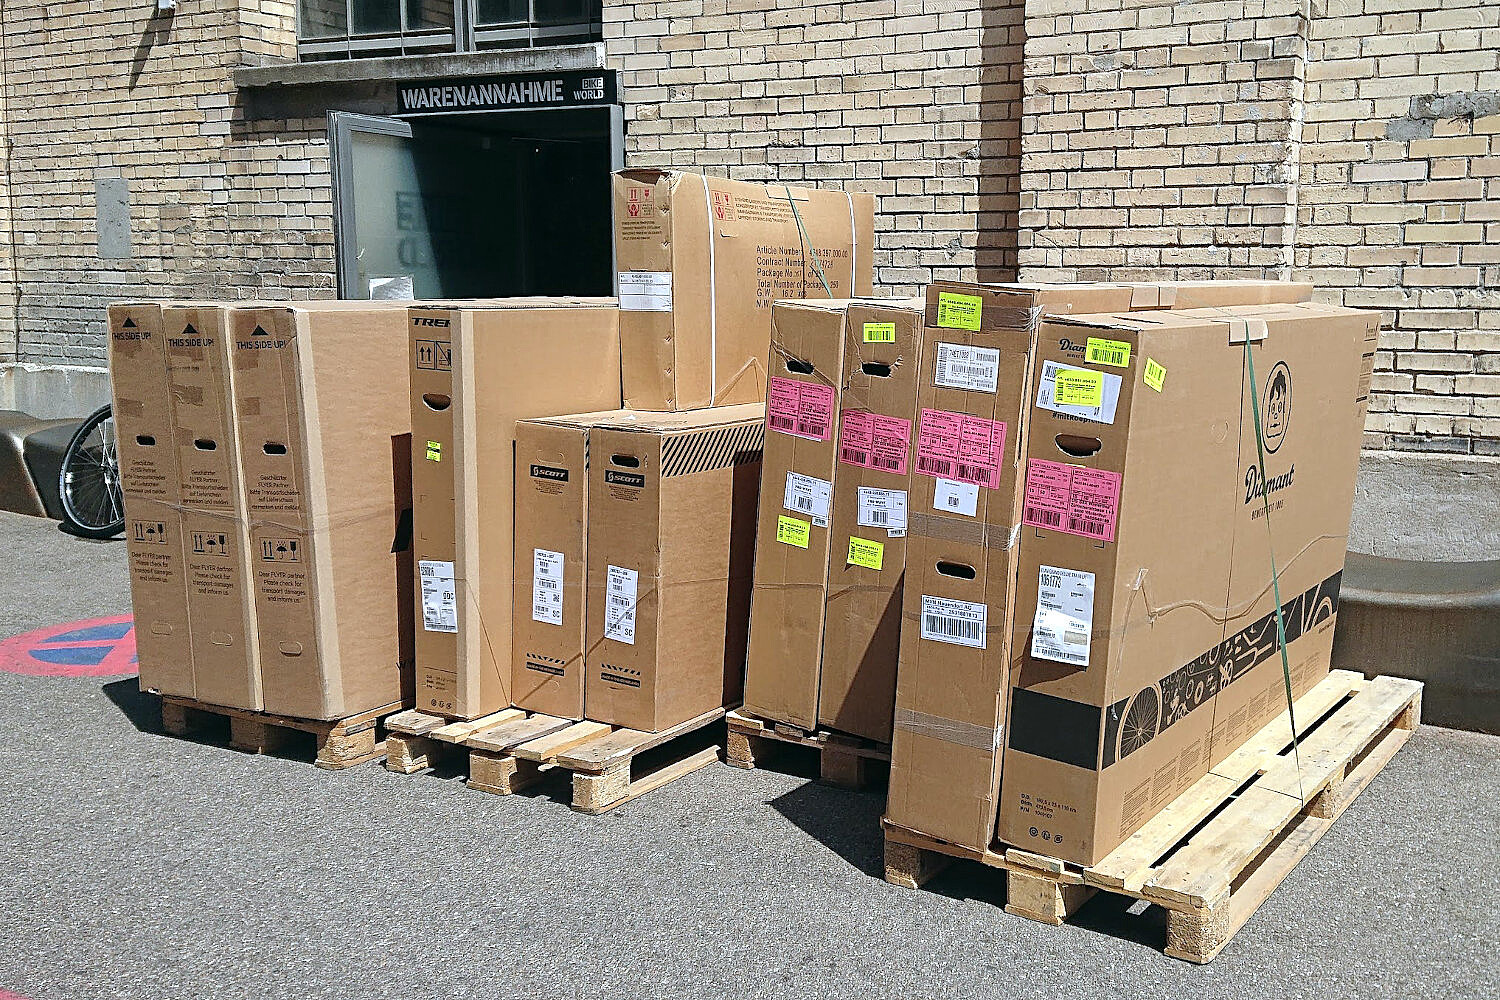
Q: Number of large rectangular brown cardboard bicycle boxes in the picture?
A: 11